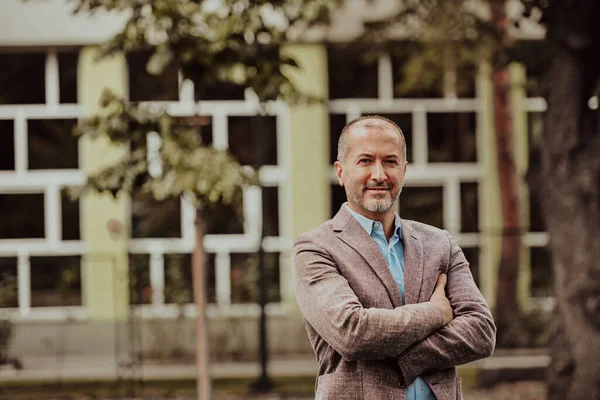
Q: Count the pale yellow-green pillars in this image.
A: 3